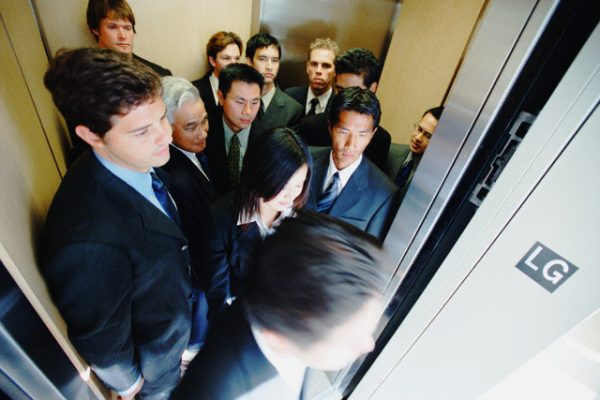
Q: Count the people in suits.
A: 12